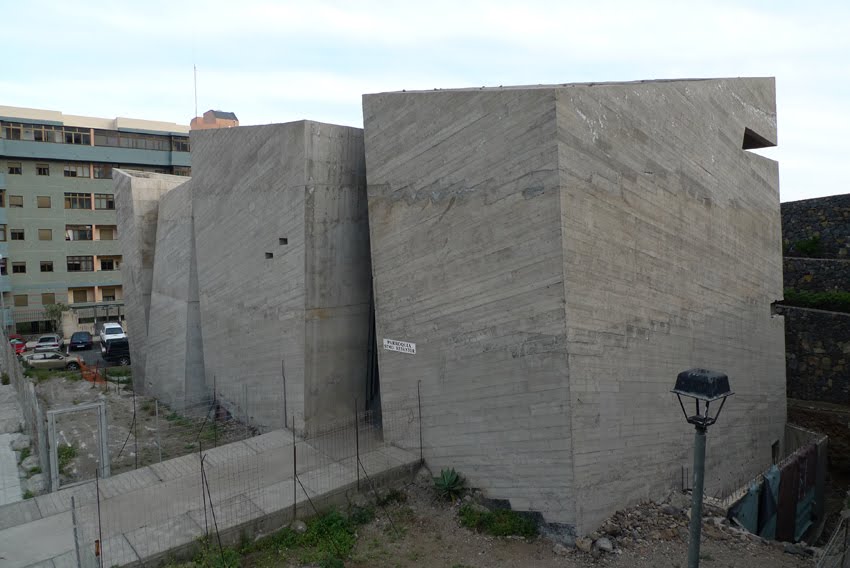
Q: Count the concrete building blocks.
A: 4